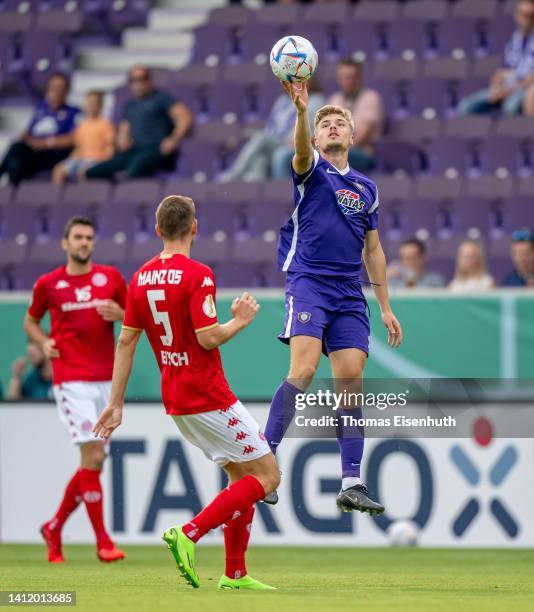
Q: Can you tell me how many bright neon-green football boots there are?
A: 2